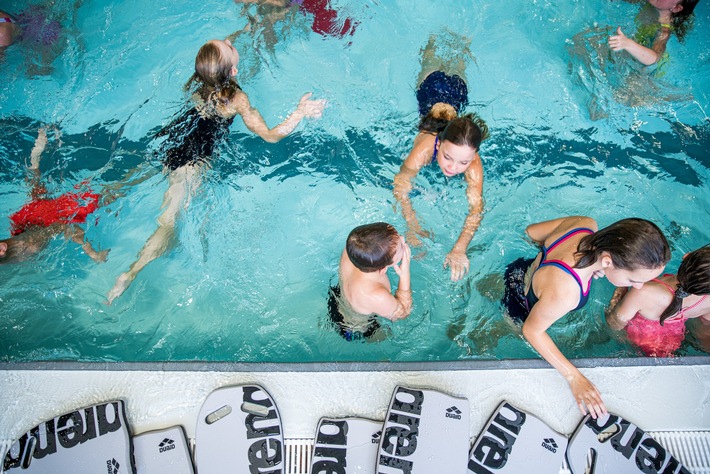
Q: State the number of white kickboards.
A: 7